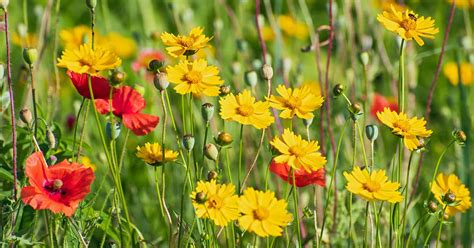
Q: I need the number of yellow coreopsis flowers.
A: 13